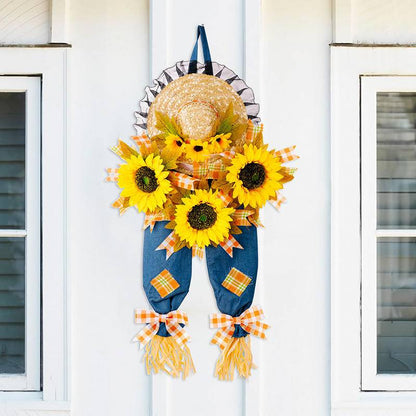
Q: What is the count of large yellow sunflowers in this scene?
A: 3